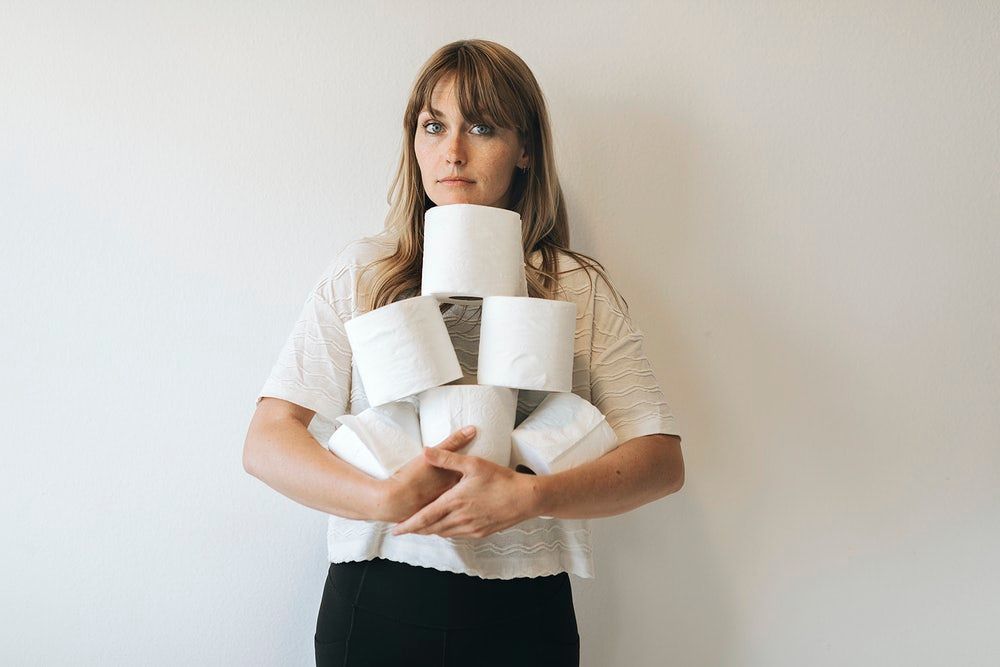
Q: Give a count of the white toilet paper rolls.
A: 6